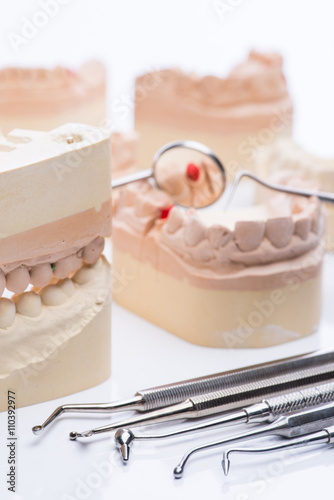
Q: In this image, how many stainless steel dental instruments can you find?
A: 7